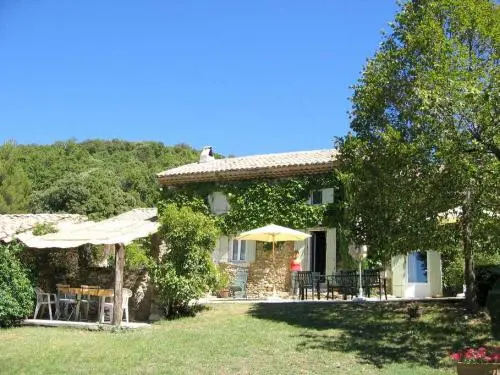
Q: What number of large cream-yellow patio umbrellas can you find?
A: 1